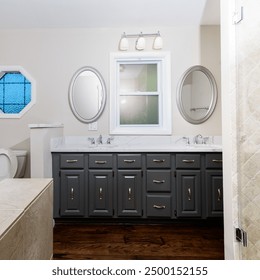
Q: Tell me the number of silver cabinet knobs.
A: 13